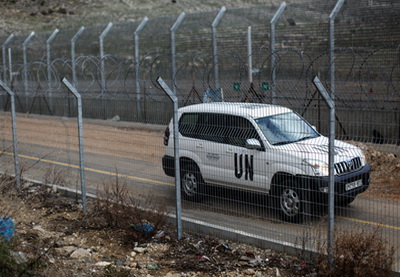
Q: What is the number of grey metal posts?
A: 14